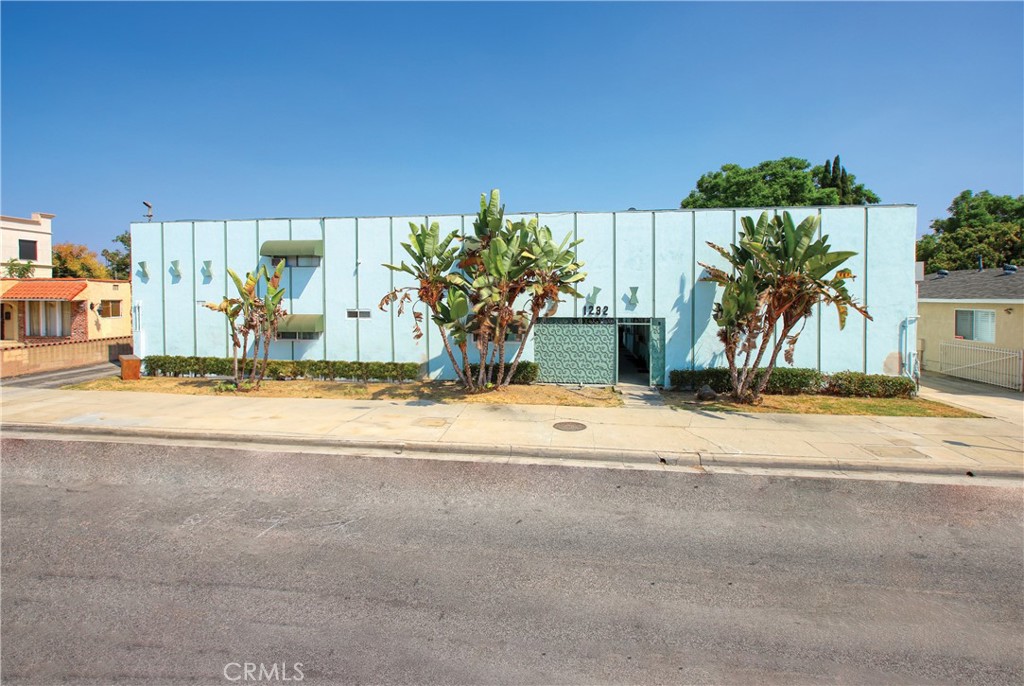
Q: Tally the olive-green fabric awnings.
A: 2